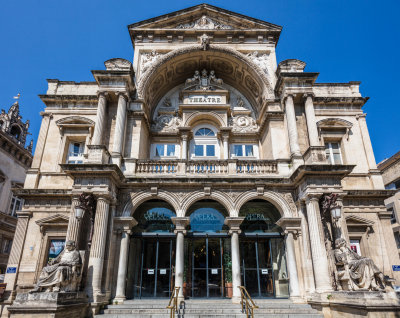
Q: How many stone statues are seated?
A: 2